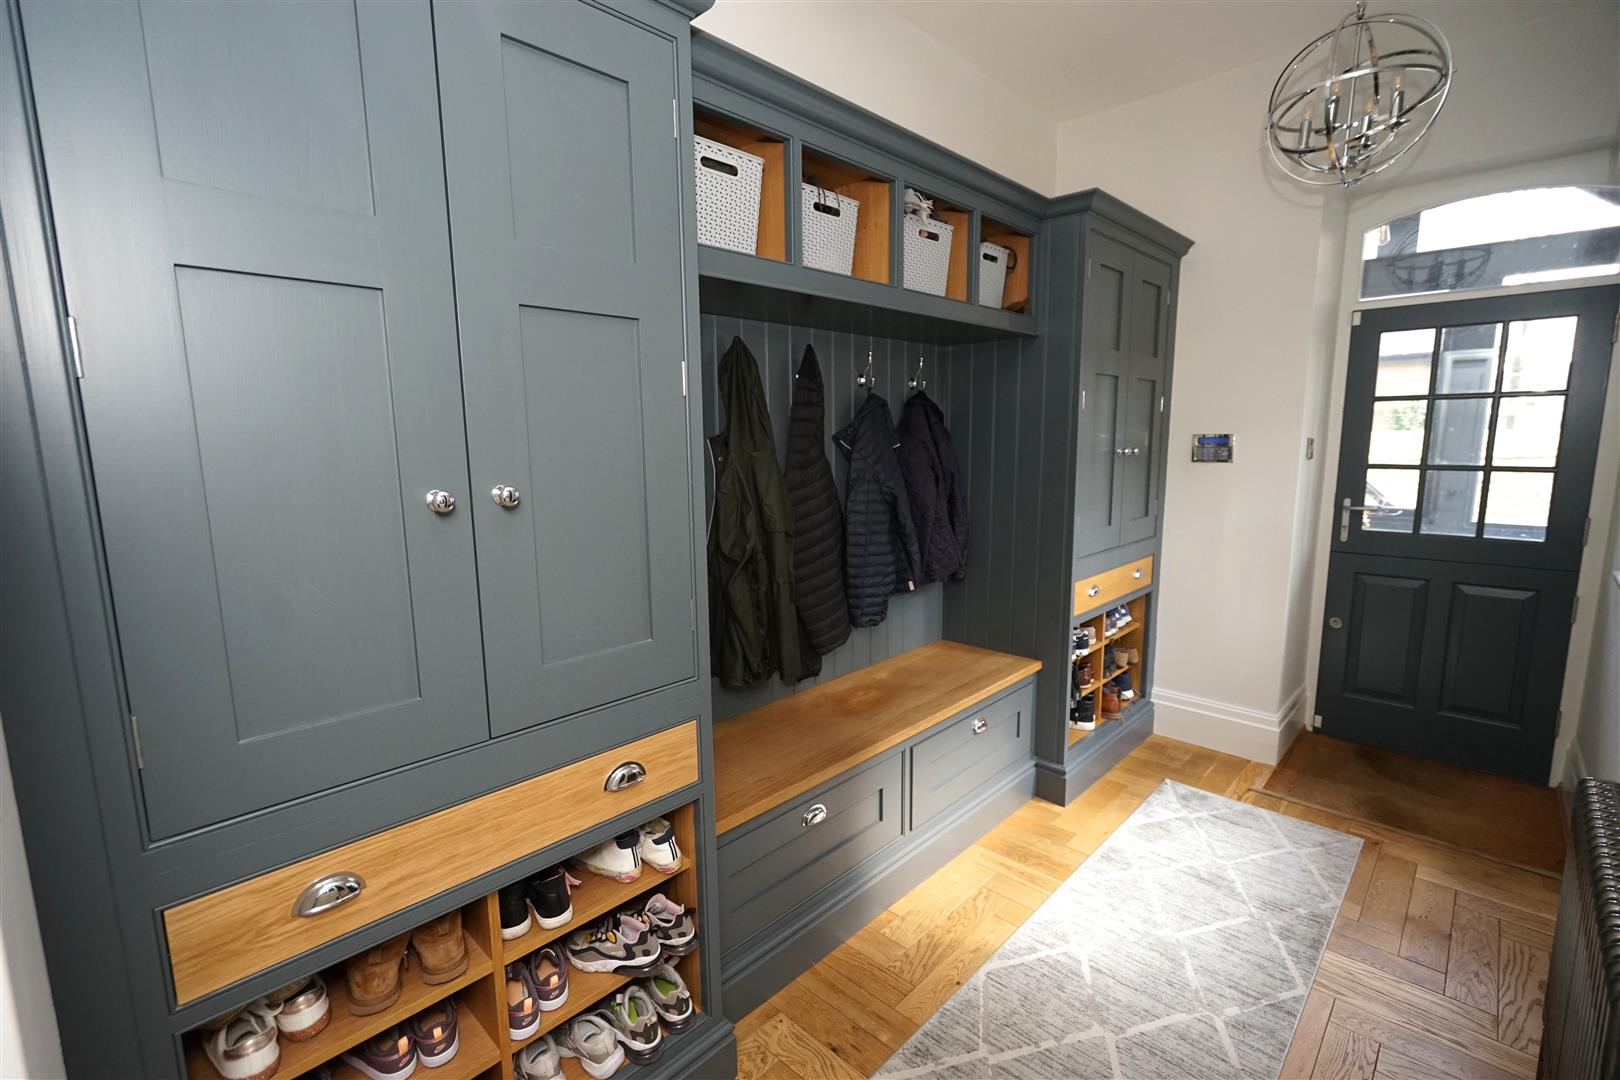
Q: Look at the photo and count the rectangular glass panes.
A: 9